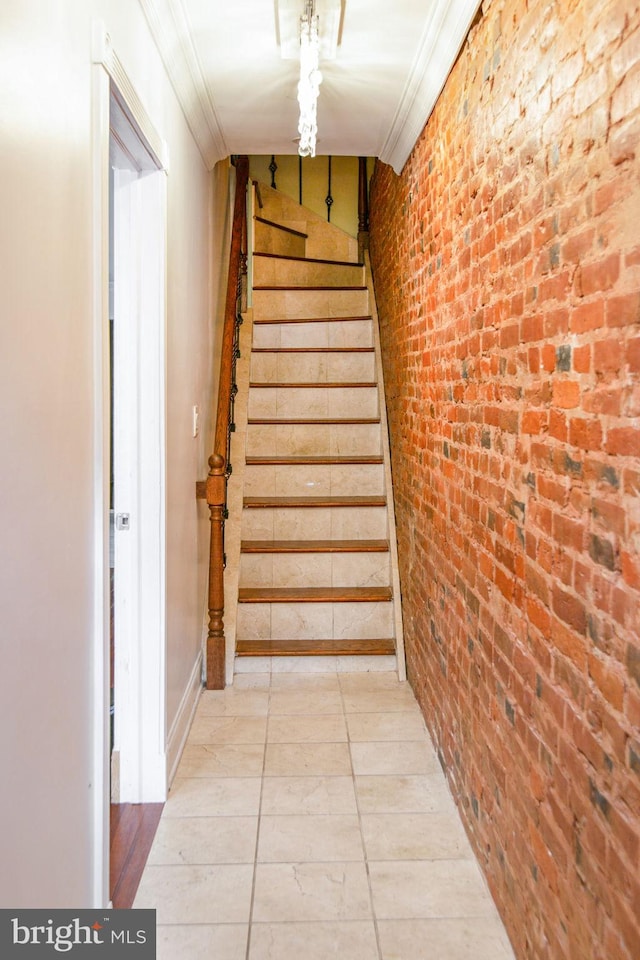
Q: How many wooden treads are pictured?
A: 13